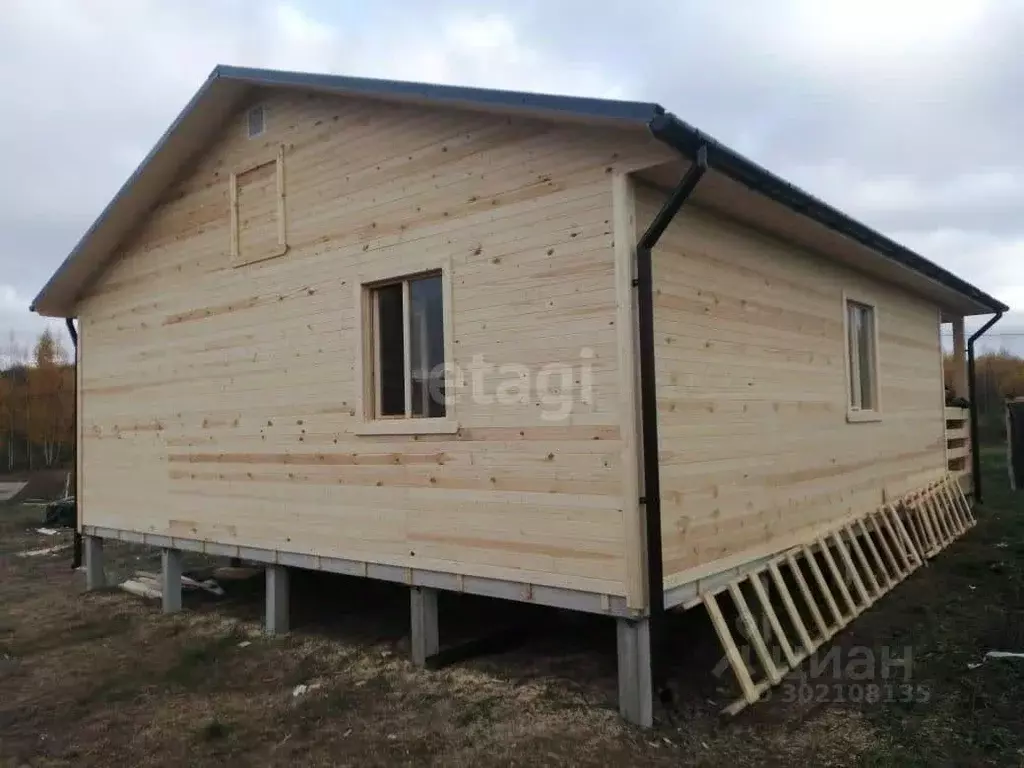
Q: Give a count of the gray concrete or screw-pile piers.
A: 5